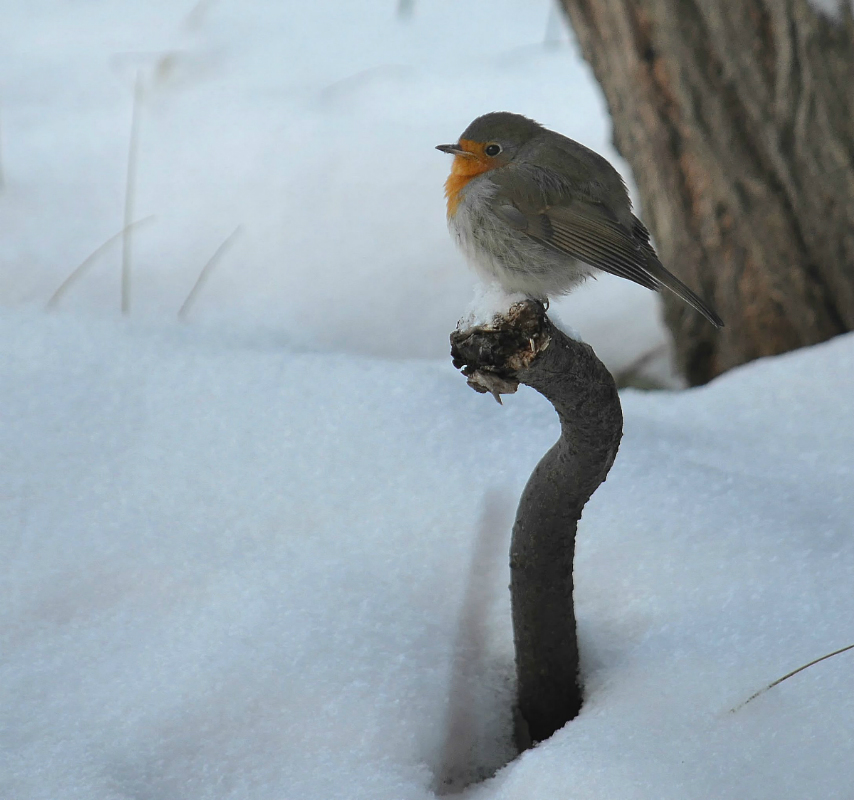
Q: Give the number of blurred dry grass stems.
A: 3